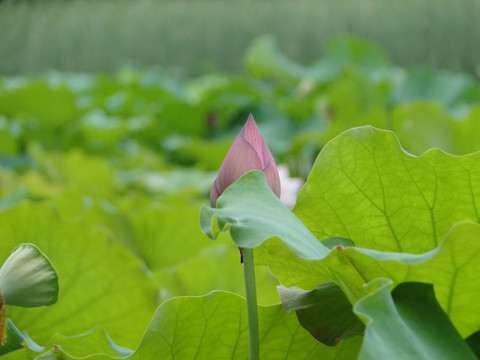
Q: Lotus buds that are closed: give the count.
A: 1